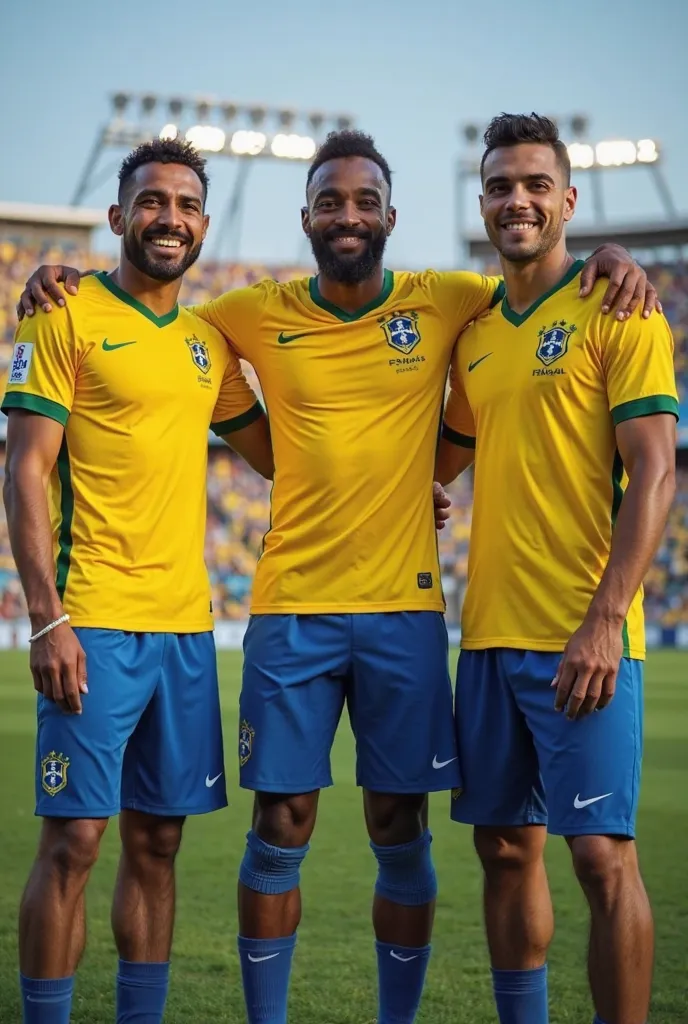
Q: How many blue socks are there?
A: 6